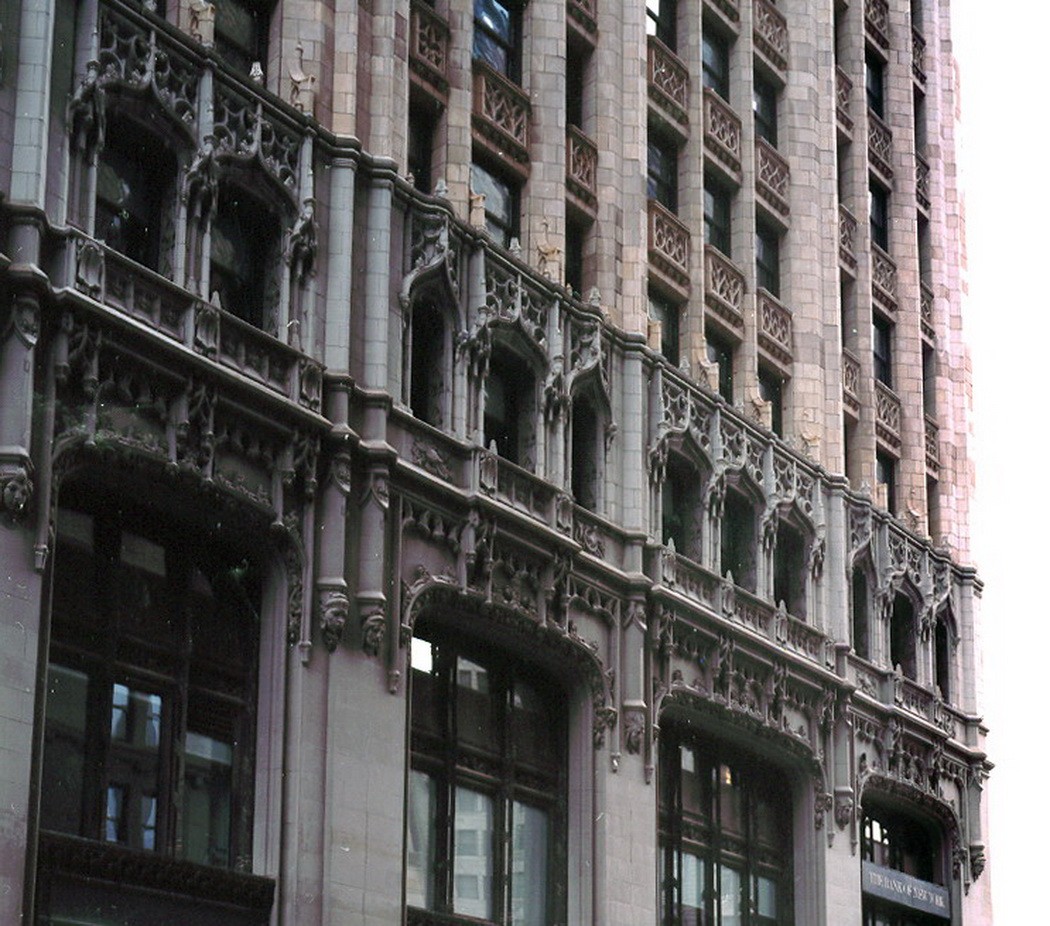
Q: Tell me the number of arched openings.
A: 15